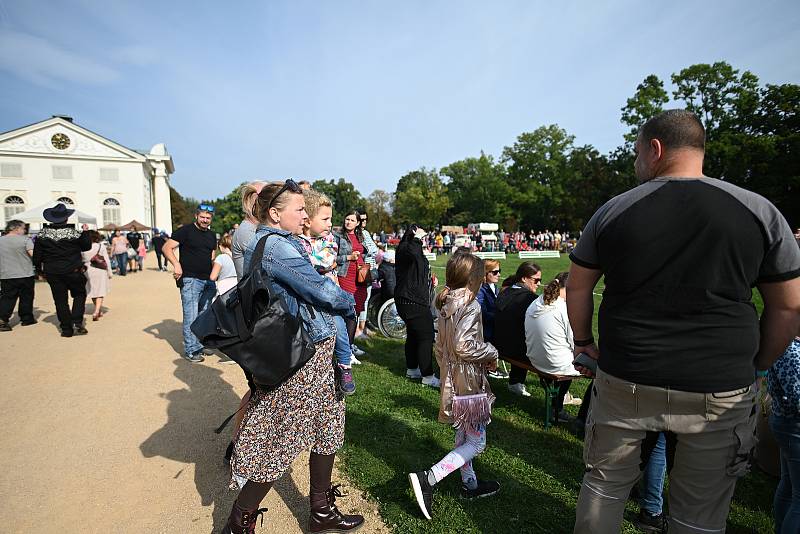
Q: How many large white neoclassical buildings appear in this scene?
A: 1